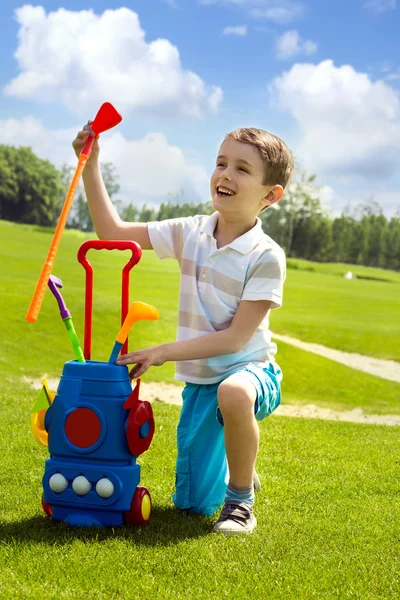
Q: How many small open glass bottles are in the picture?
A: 0